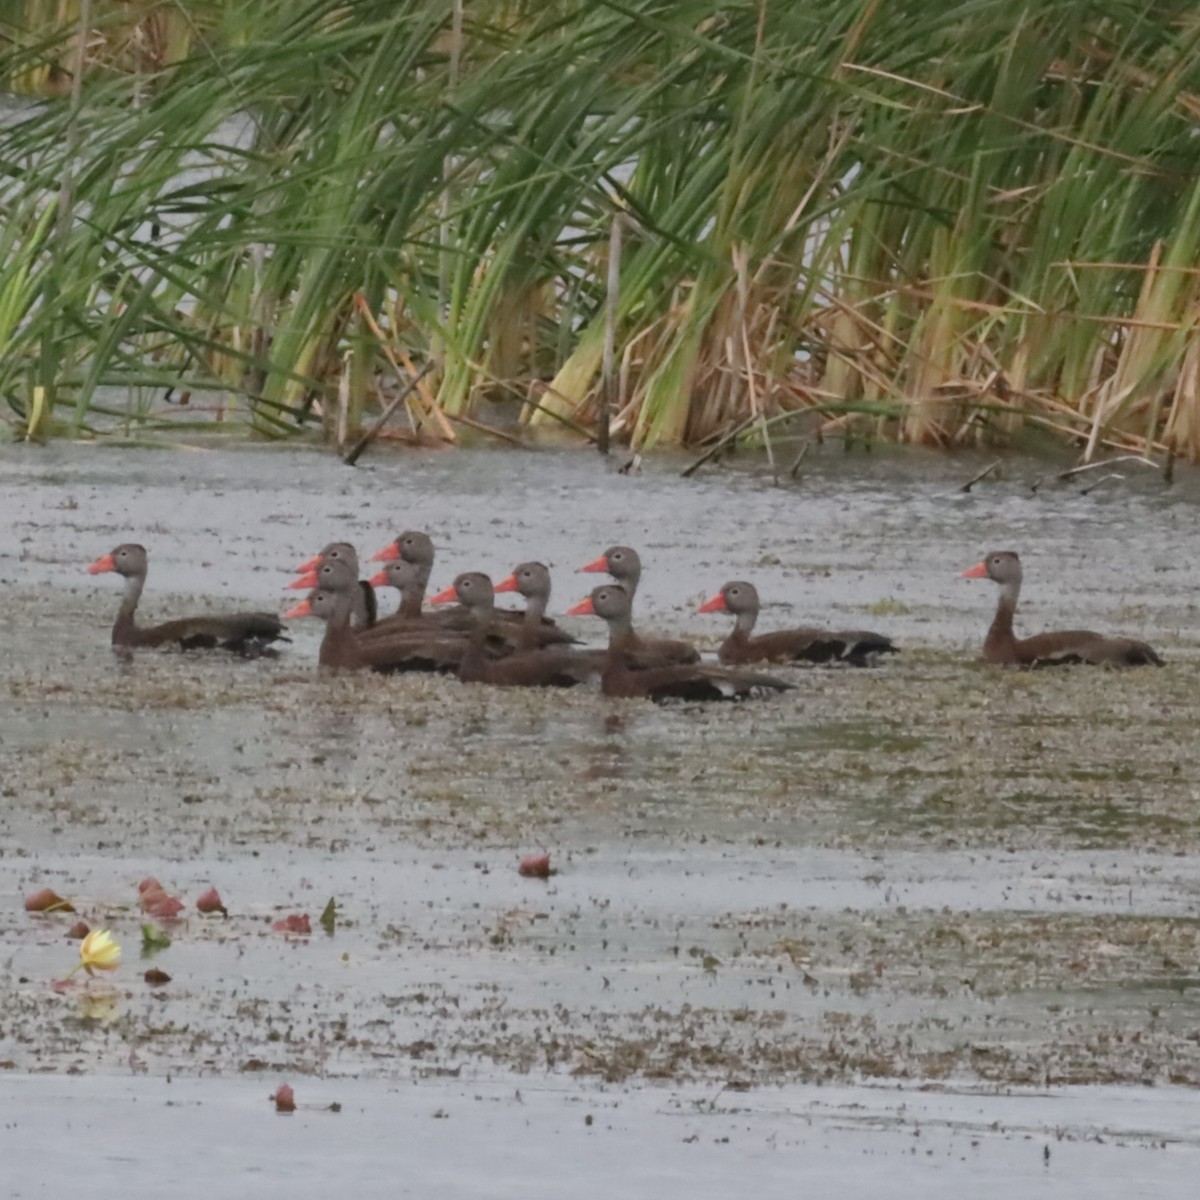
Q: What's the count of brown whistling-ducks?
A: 12